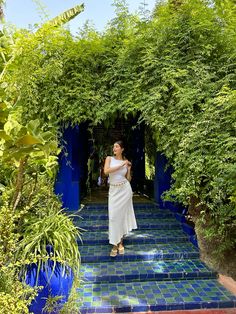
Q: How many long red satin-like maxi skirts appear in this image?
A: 0